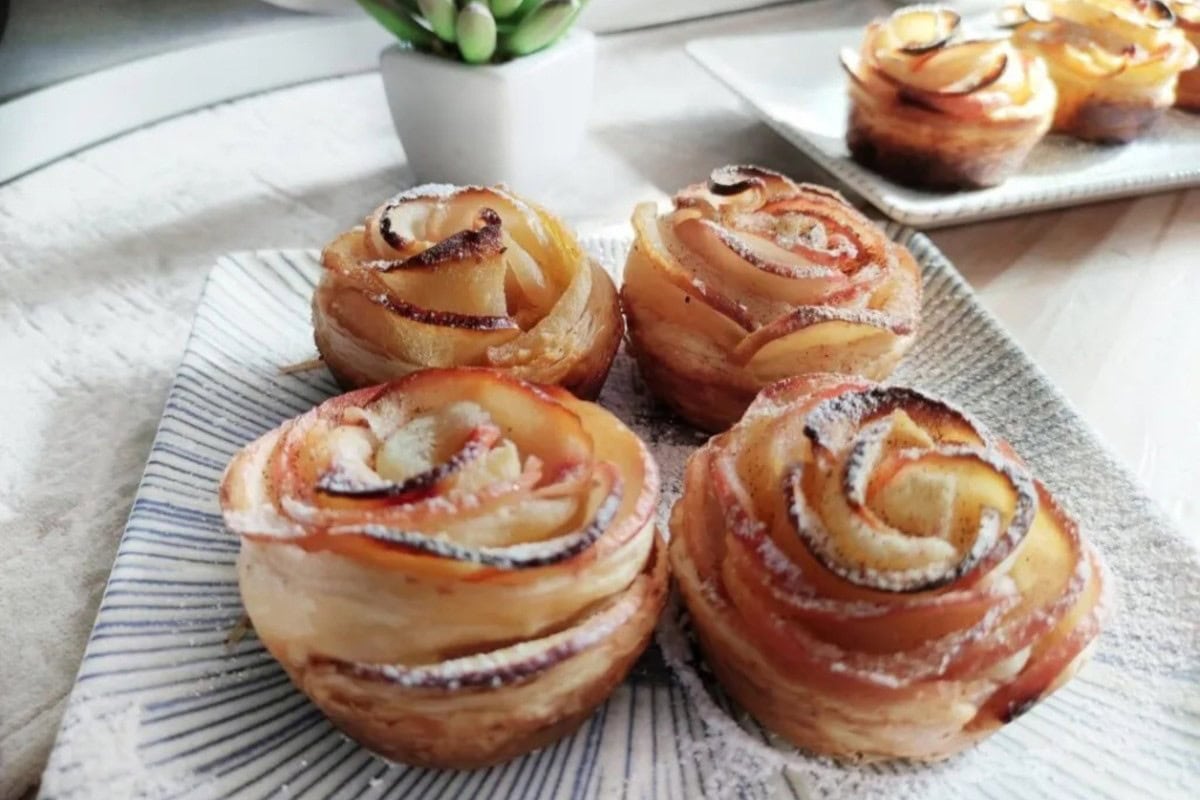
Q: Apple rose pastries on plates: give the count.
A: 7